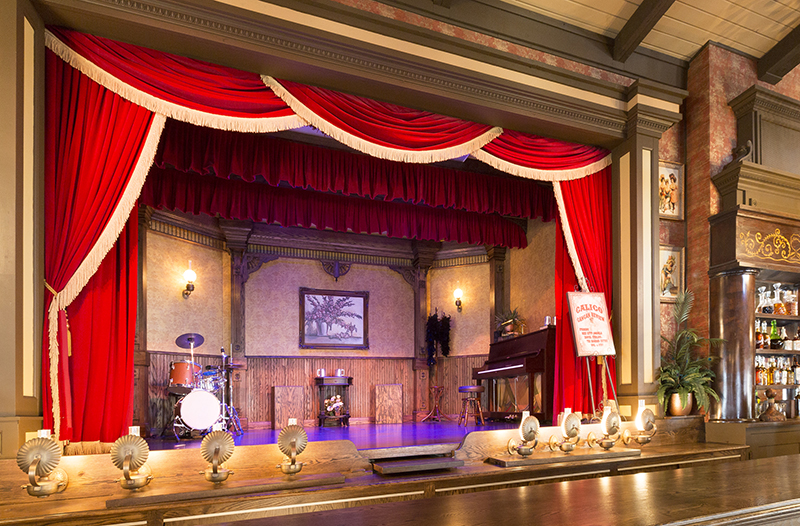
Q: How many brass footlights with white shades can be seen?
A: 8